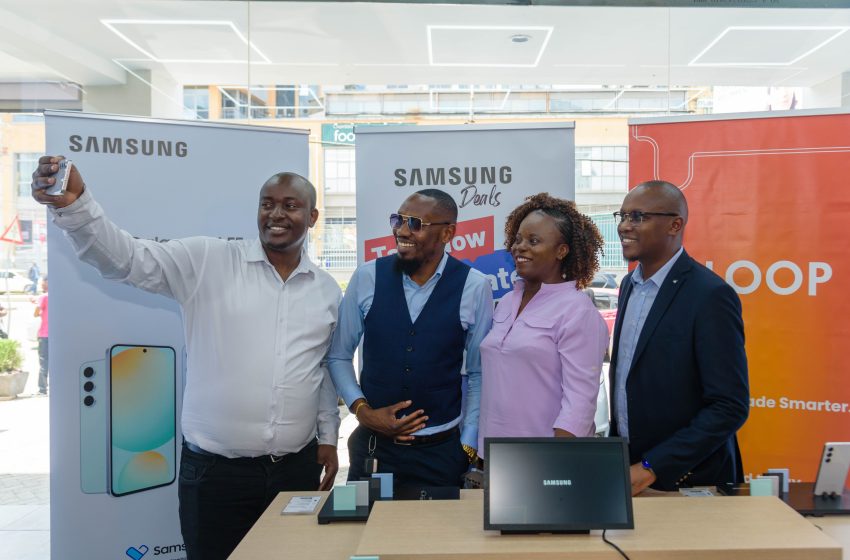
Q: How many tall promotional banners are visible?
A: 3